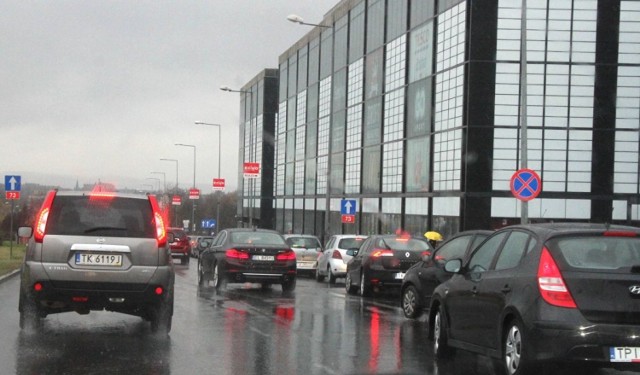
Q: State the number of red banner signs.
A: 4